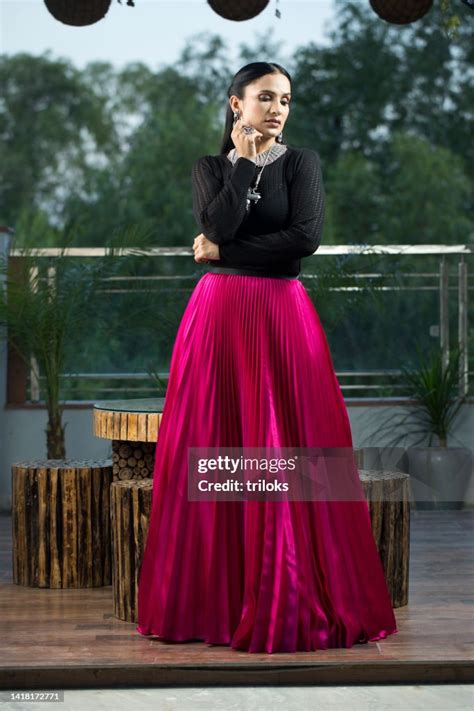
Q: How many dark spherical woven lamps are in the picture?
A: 3